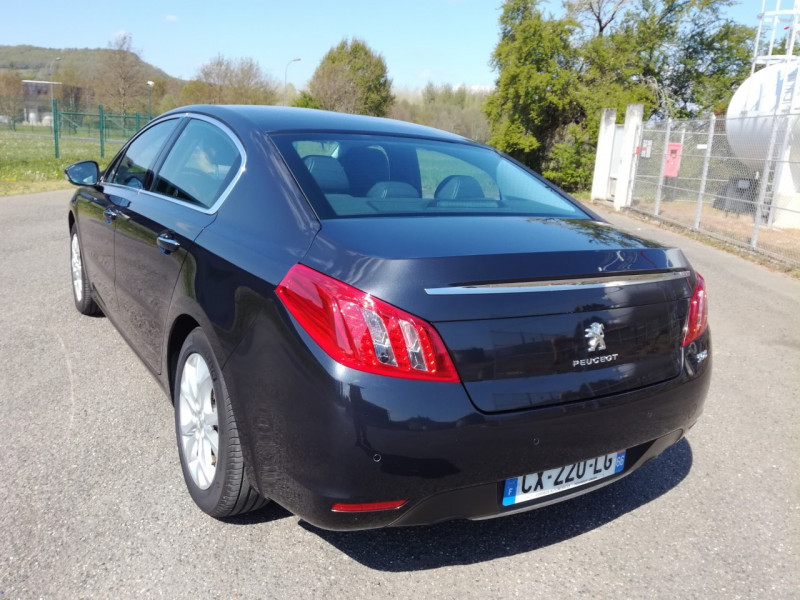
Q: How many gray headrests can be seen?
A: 3